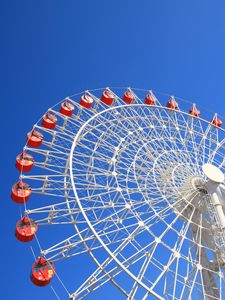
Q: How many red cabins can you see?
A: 14